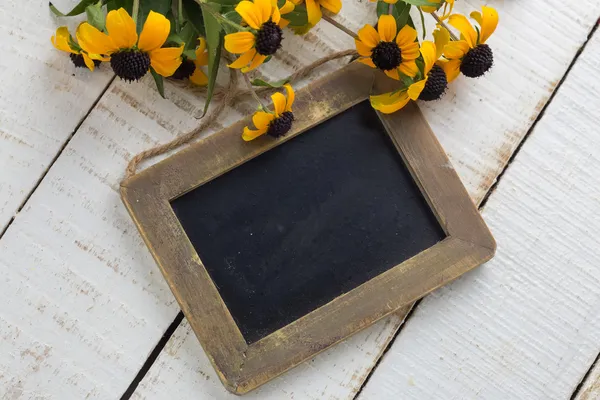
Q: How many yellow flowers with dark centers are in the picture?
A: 8